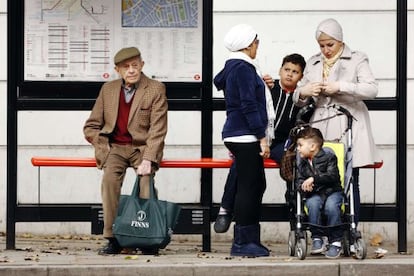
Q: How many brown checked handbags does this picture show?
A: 1